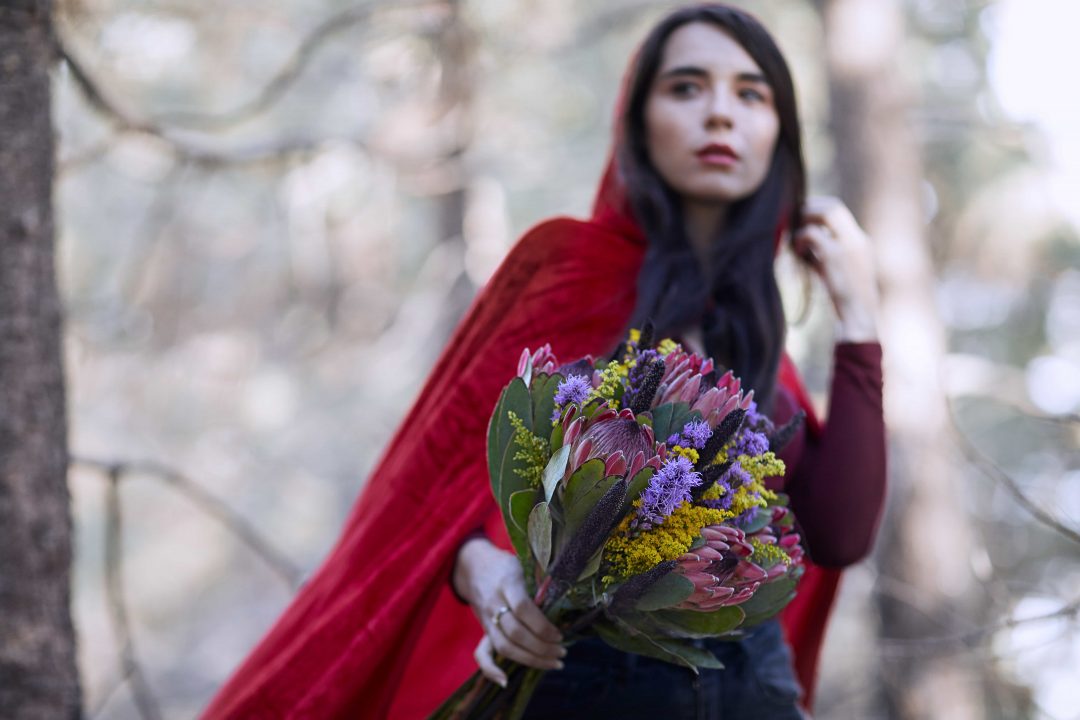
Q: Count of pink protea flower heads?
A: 5